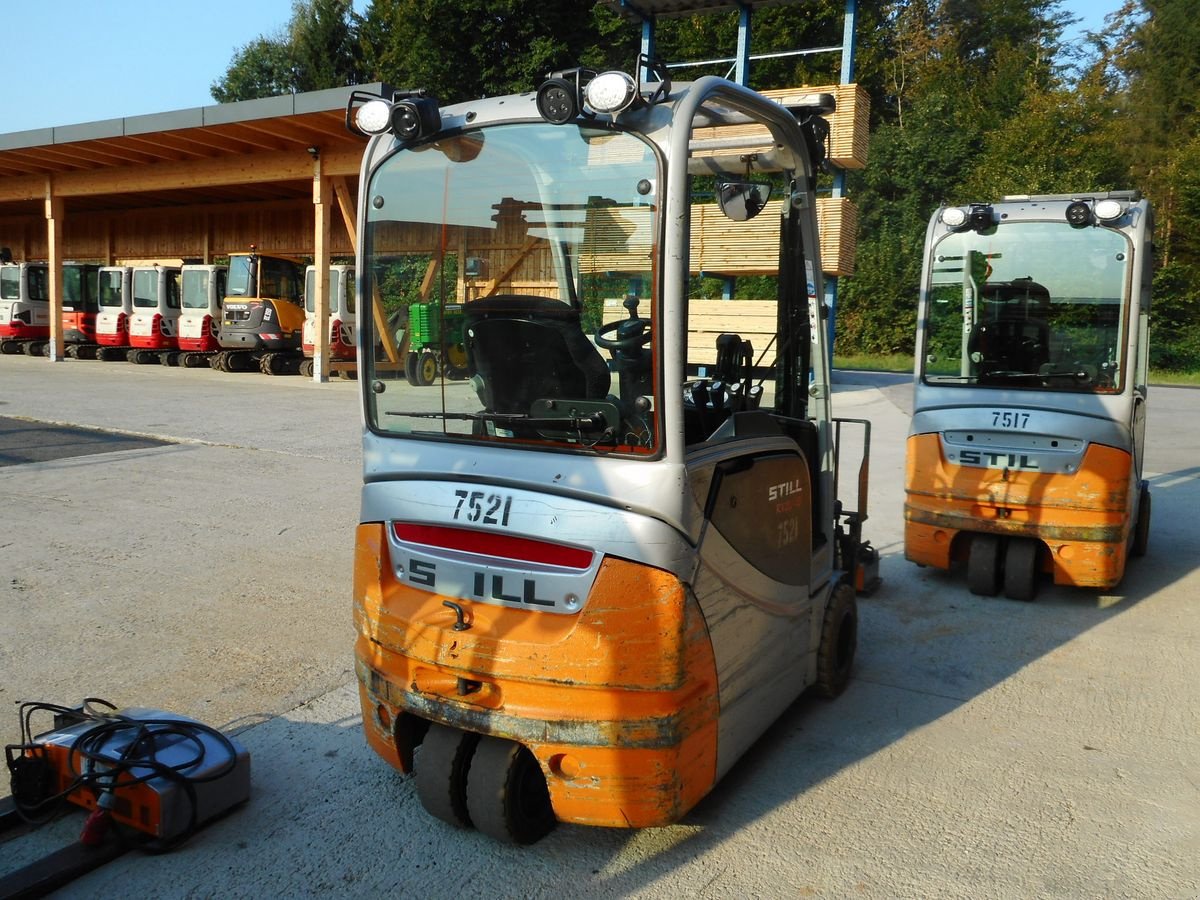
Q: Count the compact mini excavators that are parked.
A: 7